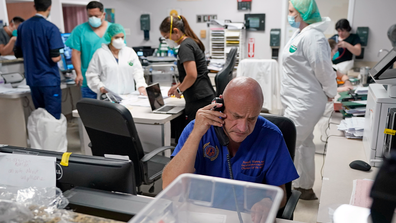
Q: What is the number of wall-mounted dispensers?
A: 3